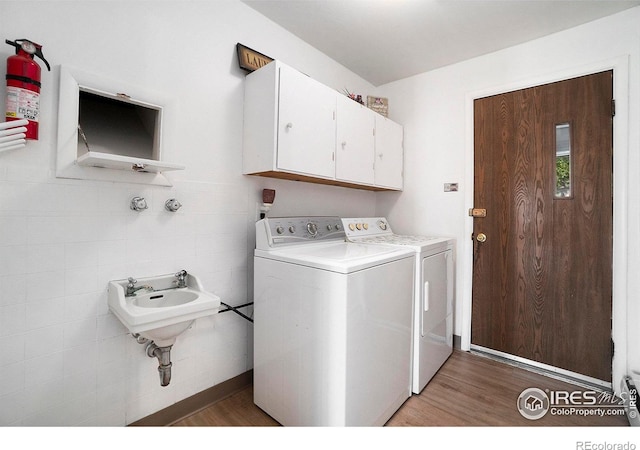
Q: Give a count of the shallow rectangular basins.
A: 1